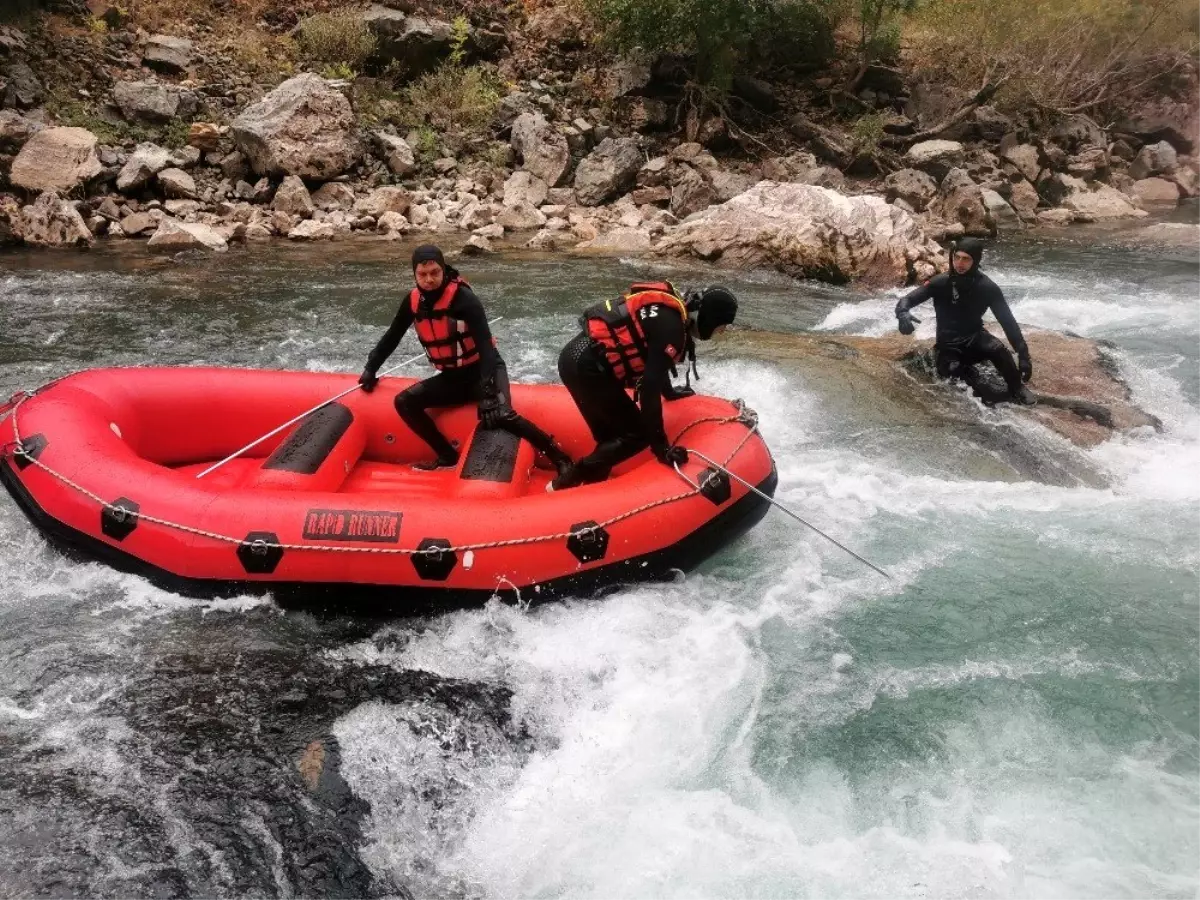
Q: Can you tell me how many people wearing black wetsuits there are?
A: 3